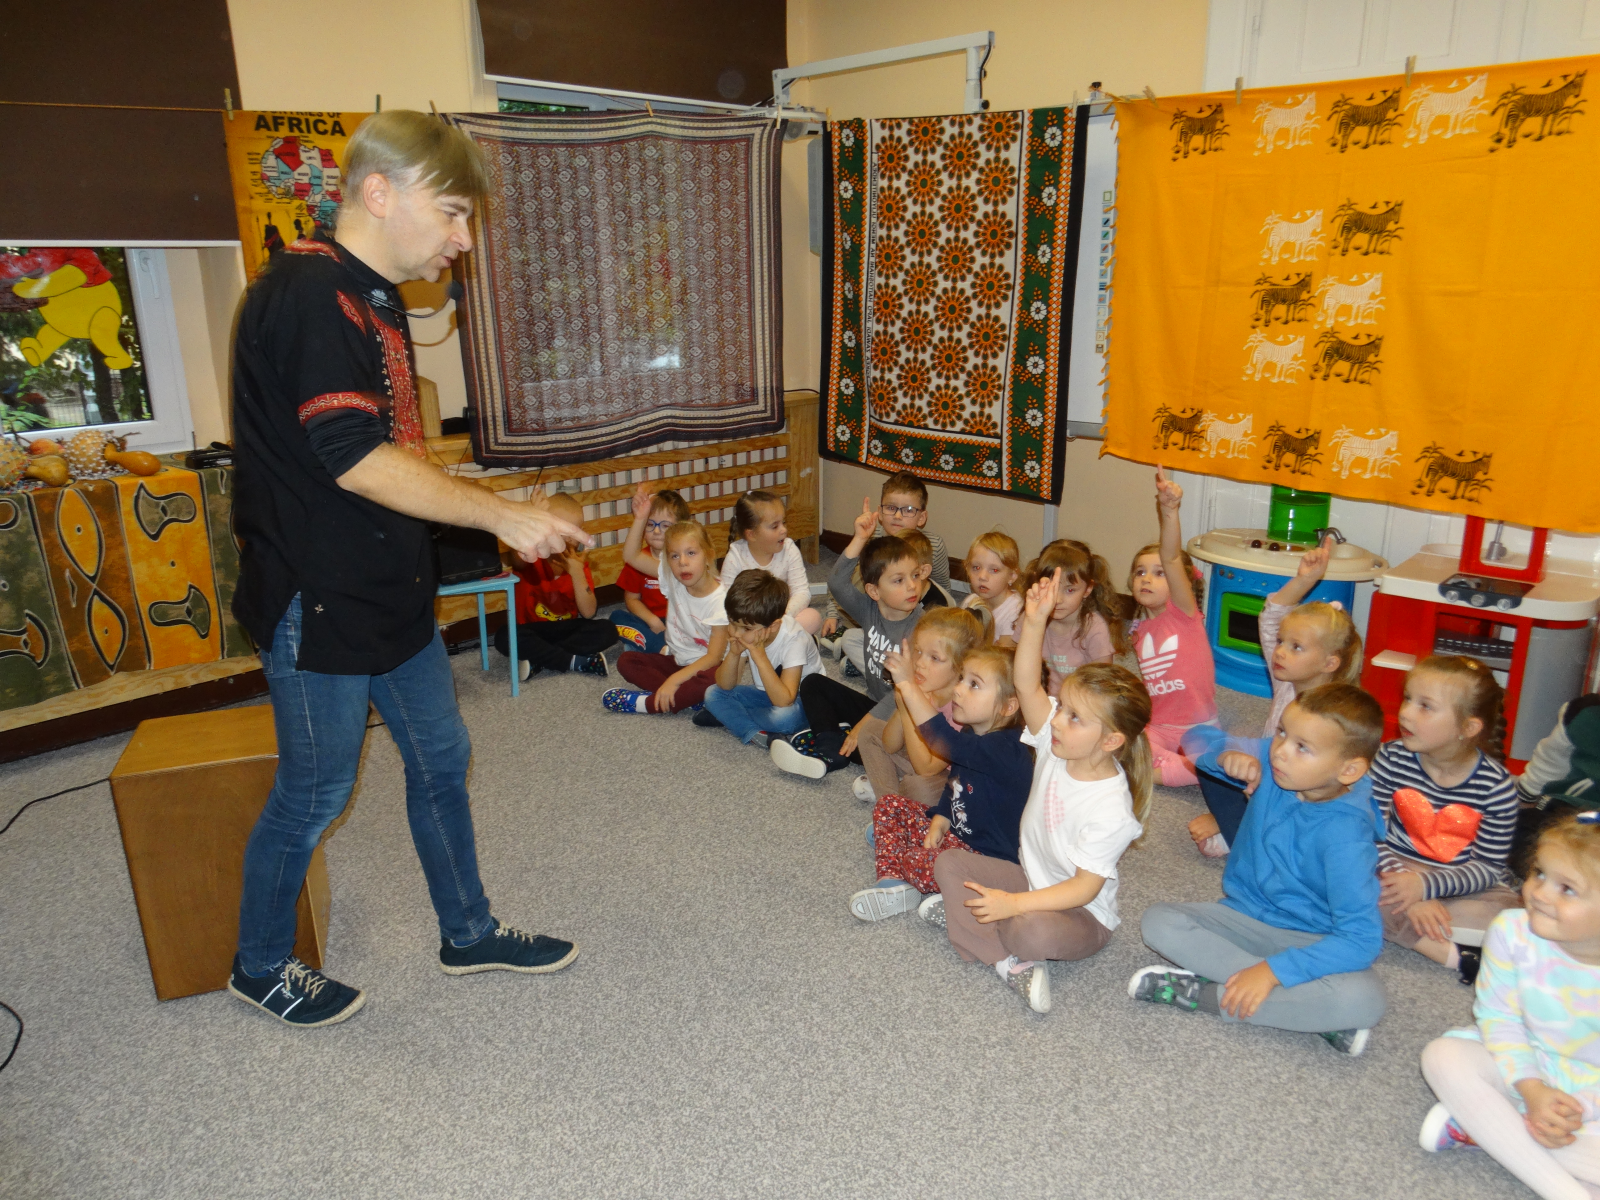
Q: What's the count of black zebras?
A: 9